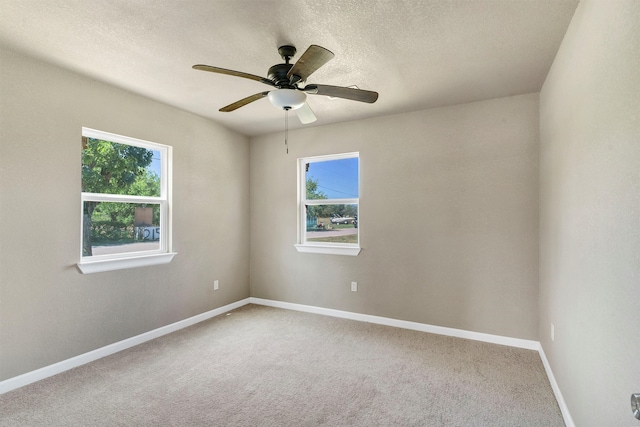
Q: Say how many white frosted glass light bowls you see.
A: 1